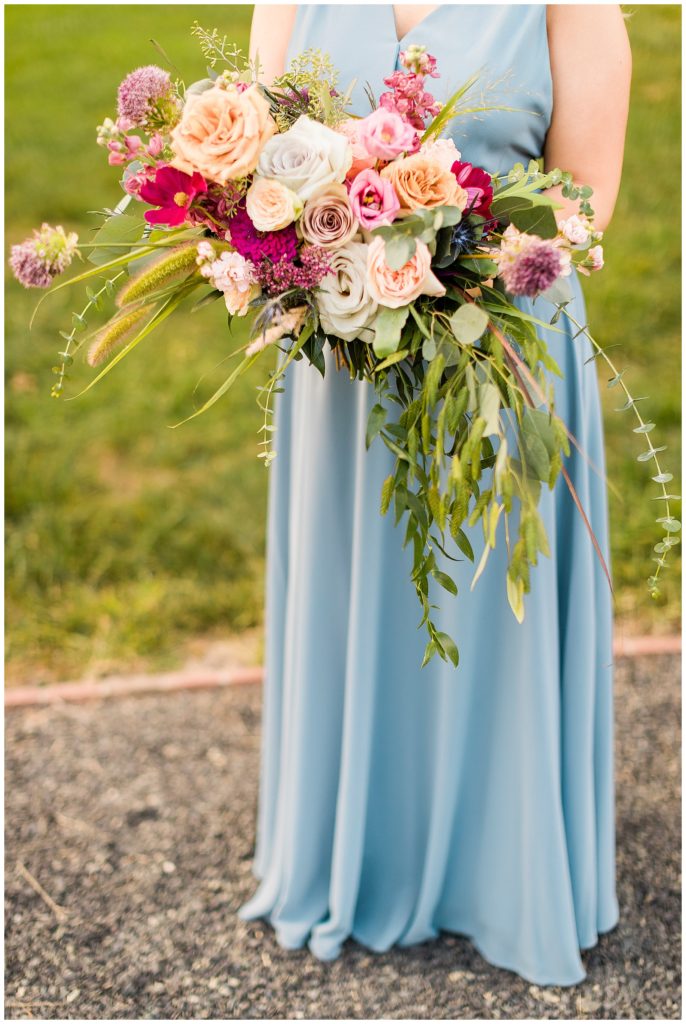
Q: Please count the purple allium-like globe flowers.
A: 3